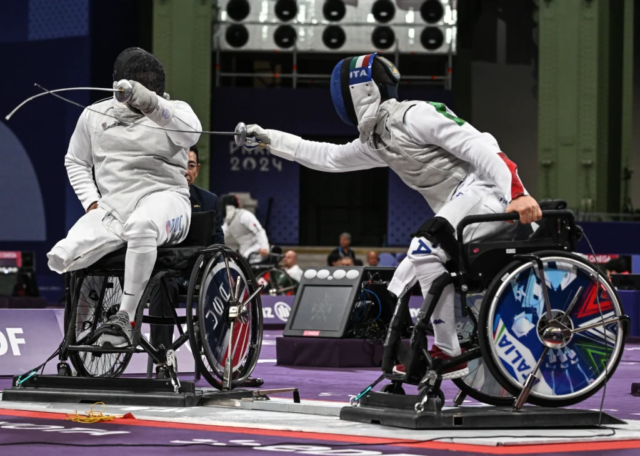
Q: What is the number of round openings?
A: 10